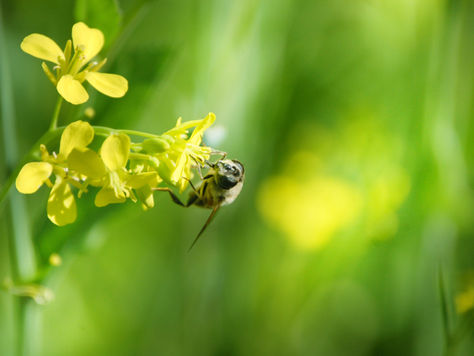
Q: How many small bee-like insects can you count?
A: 1